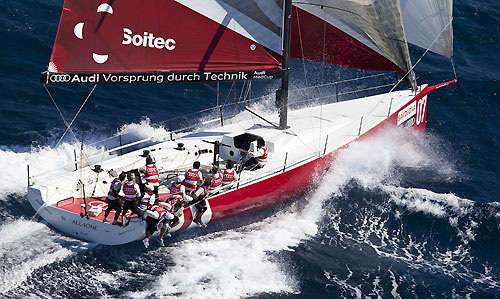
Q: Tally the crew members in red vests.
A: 12